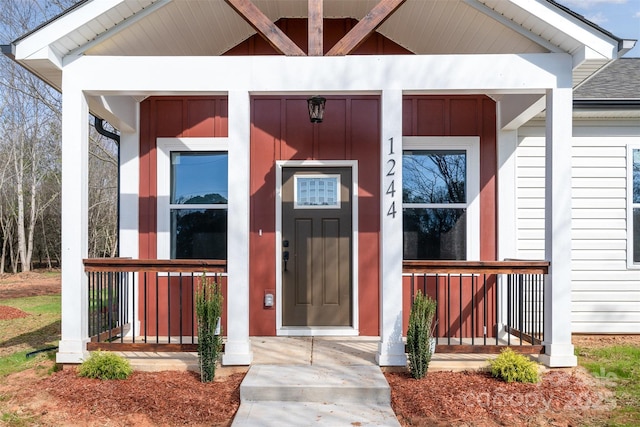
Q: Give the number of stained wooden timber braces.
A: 3